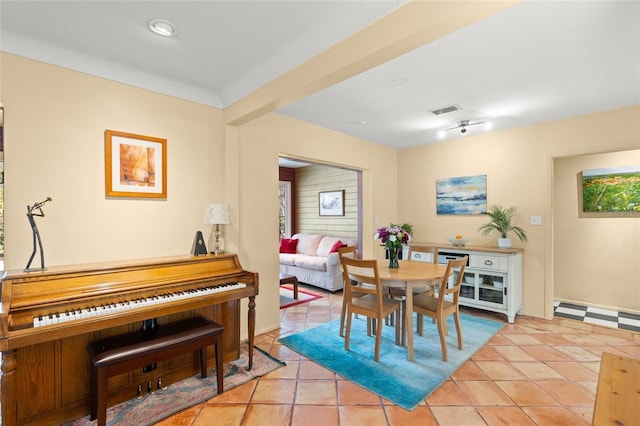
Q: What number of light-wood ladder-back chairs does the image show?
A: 4